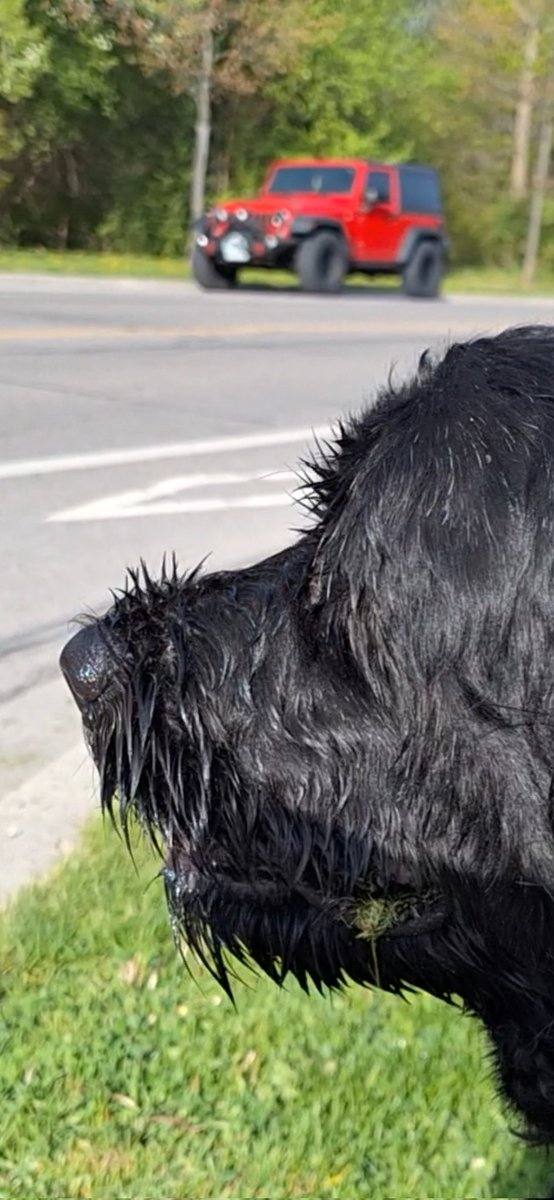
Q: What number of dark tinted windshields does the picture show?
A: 1